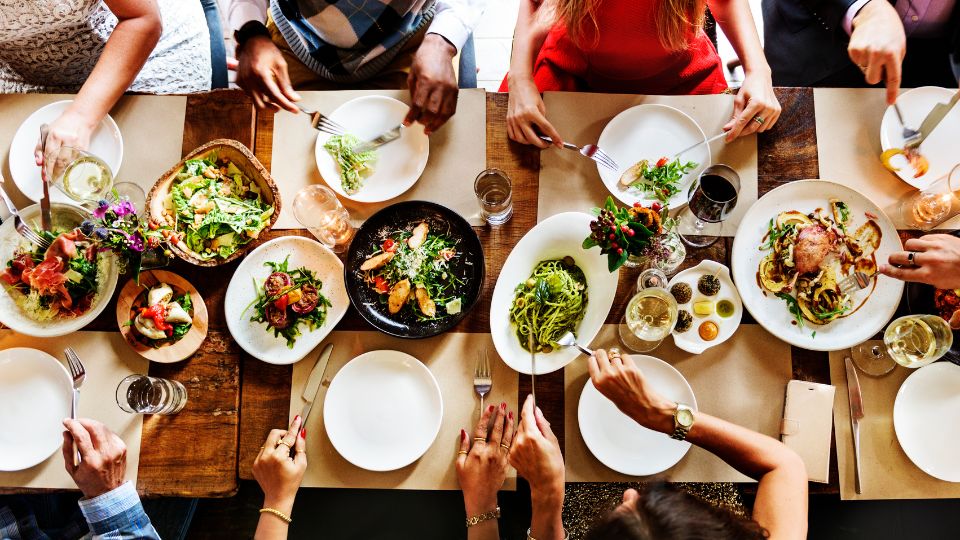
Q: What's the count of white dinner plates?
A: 8